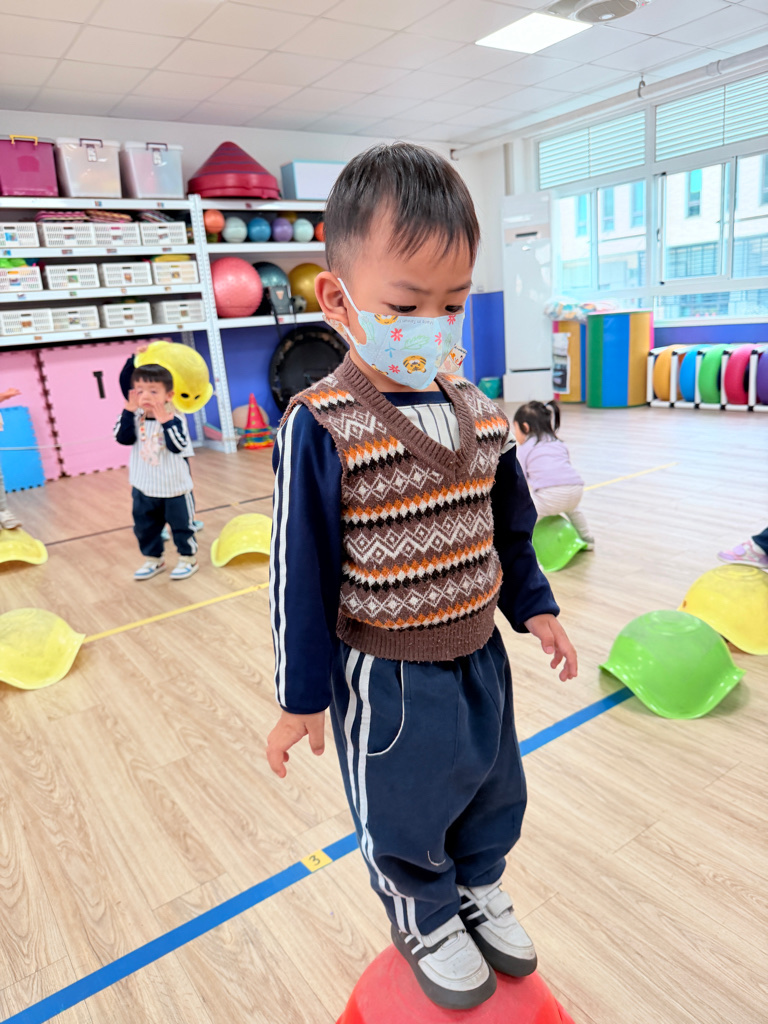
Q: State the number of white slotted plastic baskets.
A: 12